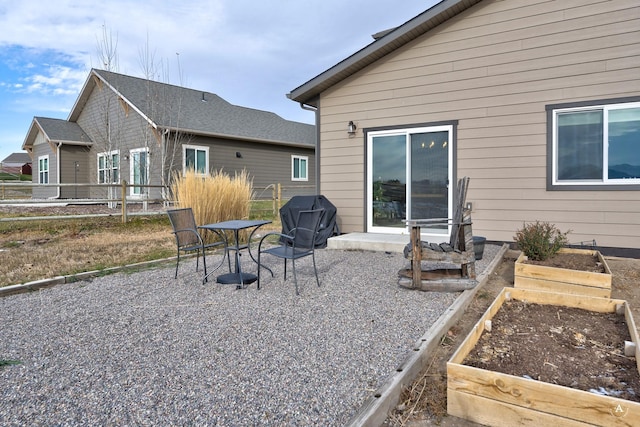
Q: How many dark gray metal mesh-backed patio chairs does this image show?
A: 2